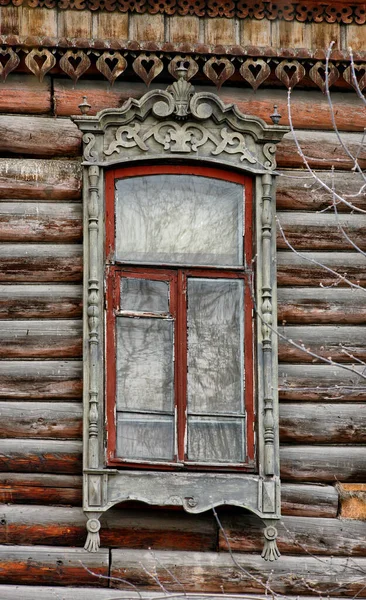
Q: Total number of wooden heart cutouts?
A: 11